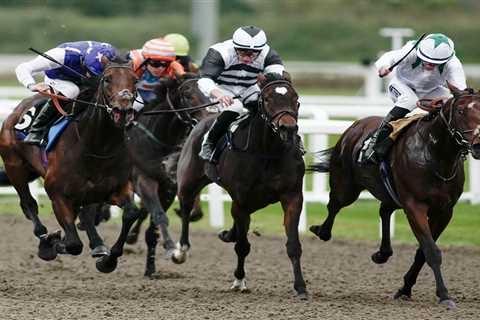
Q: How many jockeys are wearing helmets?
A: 5